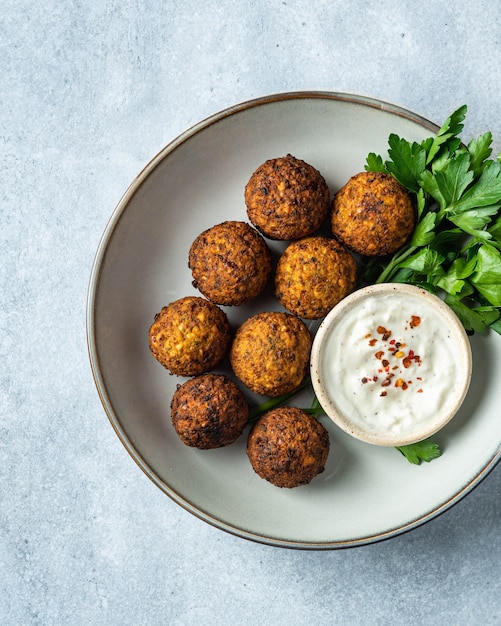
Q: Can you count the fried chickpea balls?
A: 8